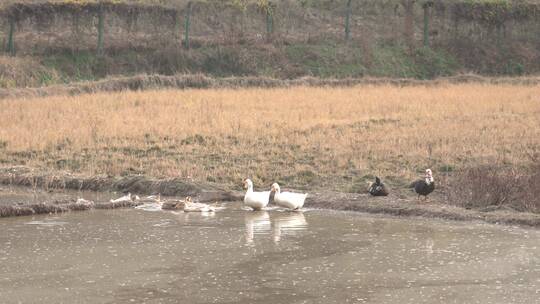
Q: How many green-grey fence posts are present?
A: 6